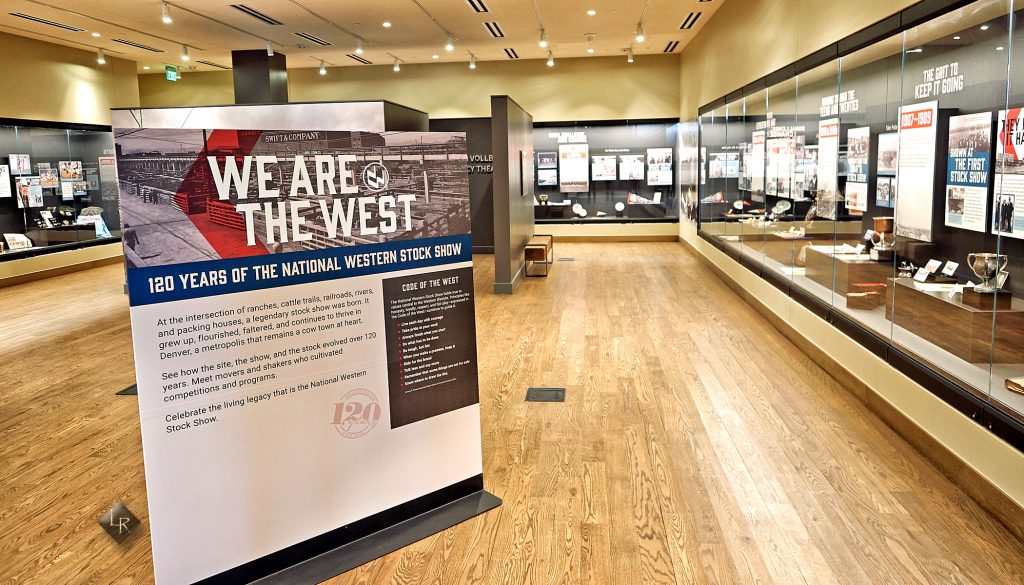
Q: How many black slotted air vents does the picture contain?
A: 12